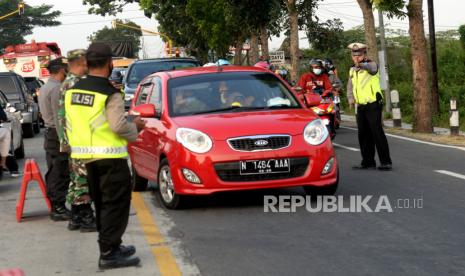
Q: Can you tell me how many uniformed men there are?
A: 4